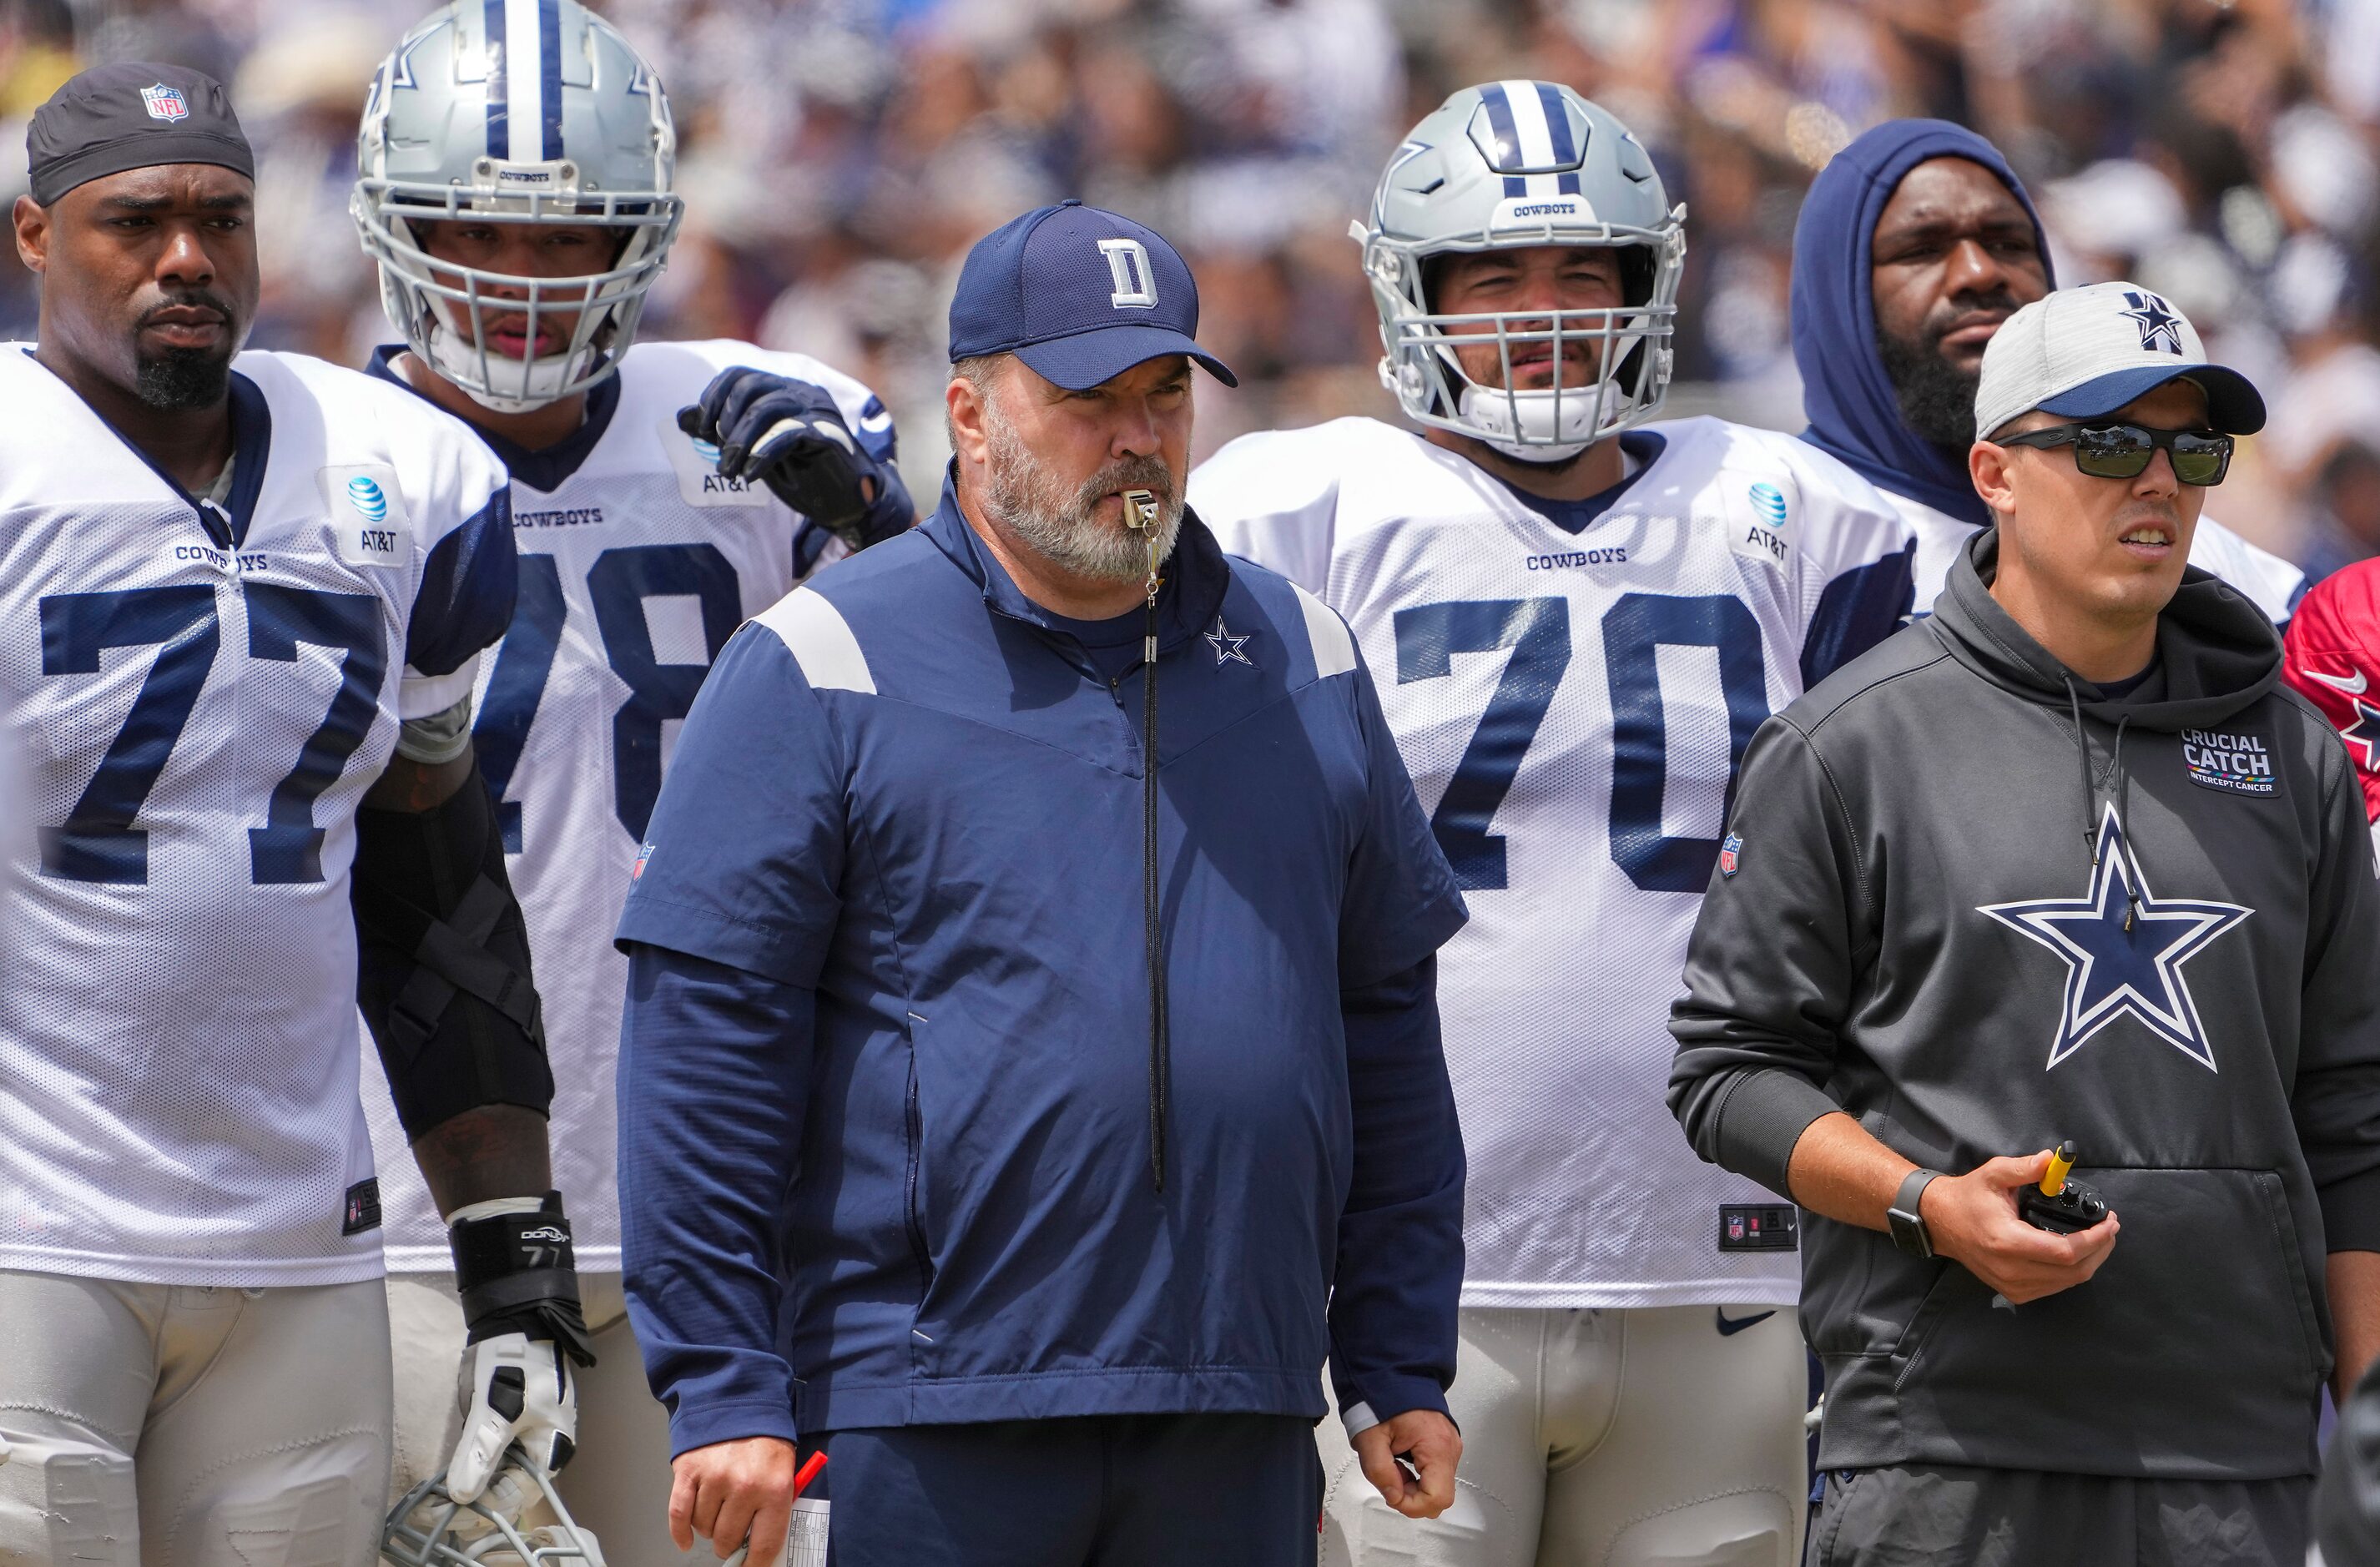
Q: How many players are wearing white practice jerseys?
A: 4